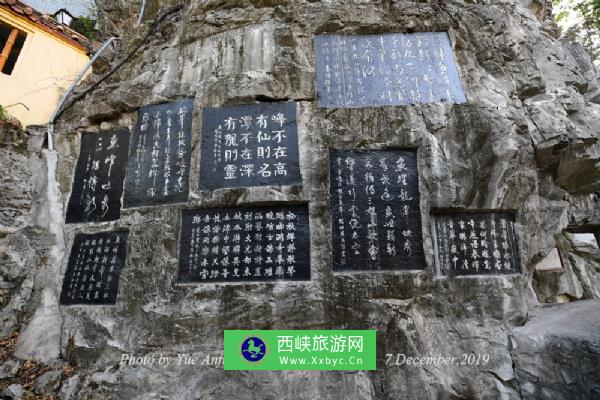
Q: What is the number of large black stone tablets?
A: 8